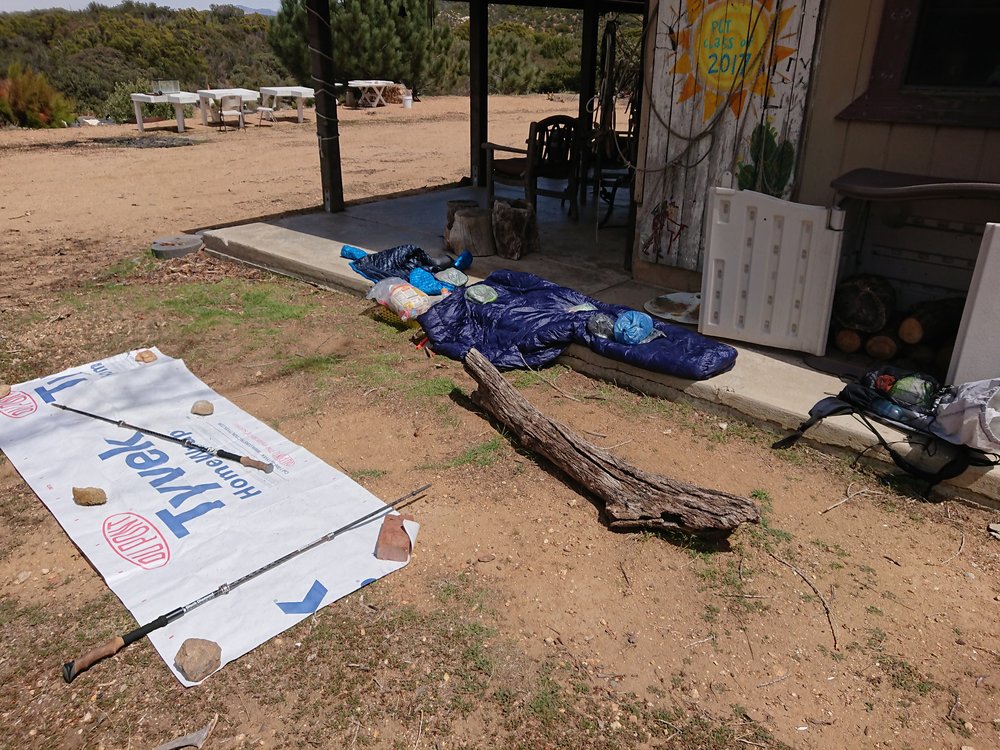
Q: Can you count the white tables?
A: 4